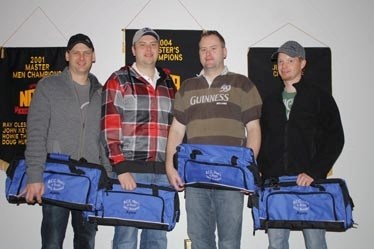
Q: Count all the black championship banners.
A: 3